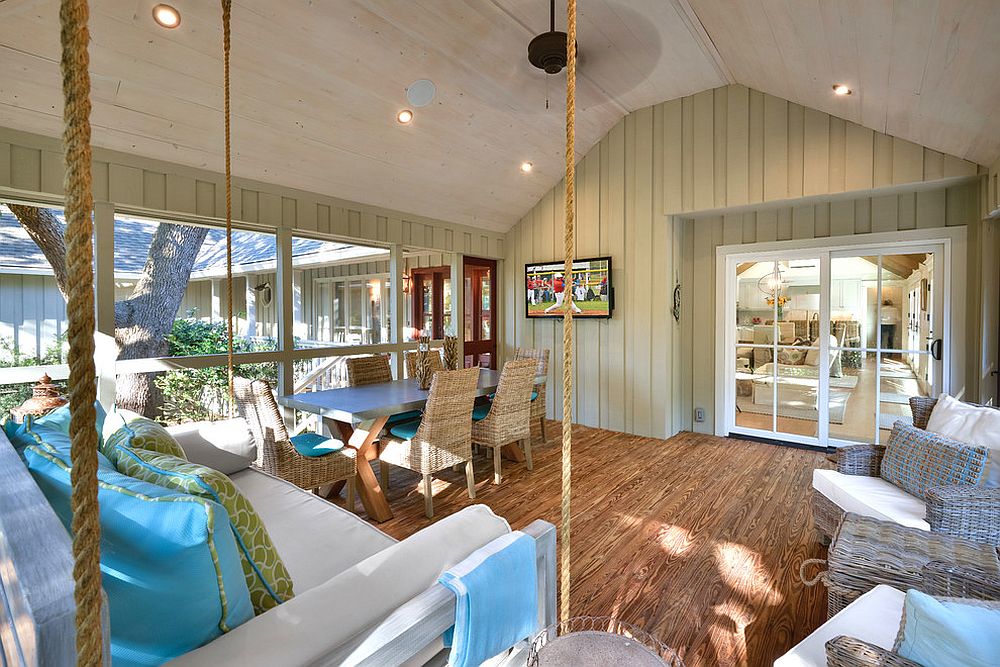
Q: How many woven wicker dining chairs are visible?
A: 6